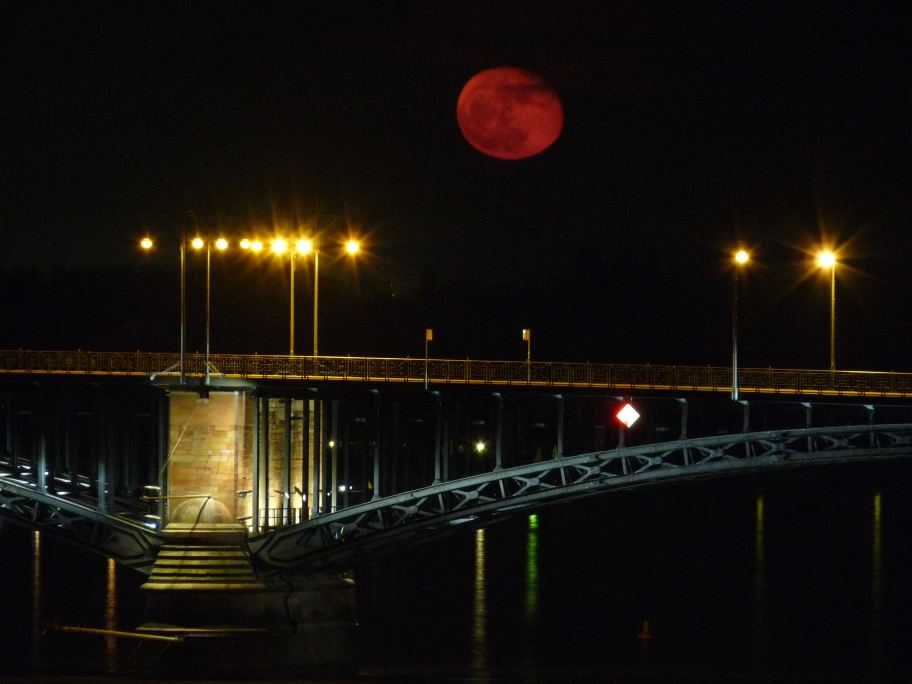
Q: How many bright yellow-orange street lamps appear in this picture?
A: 10